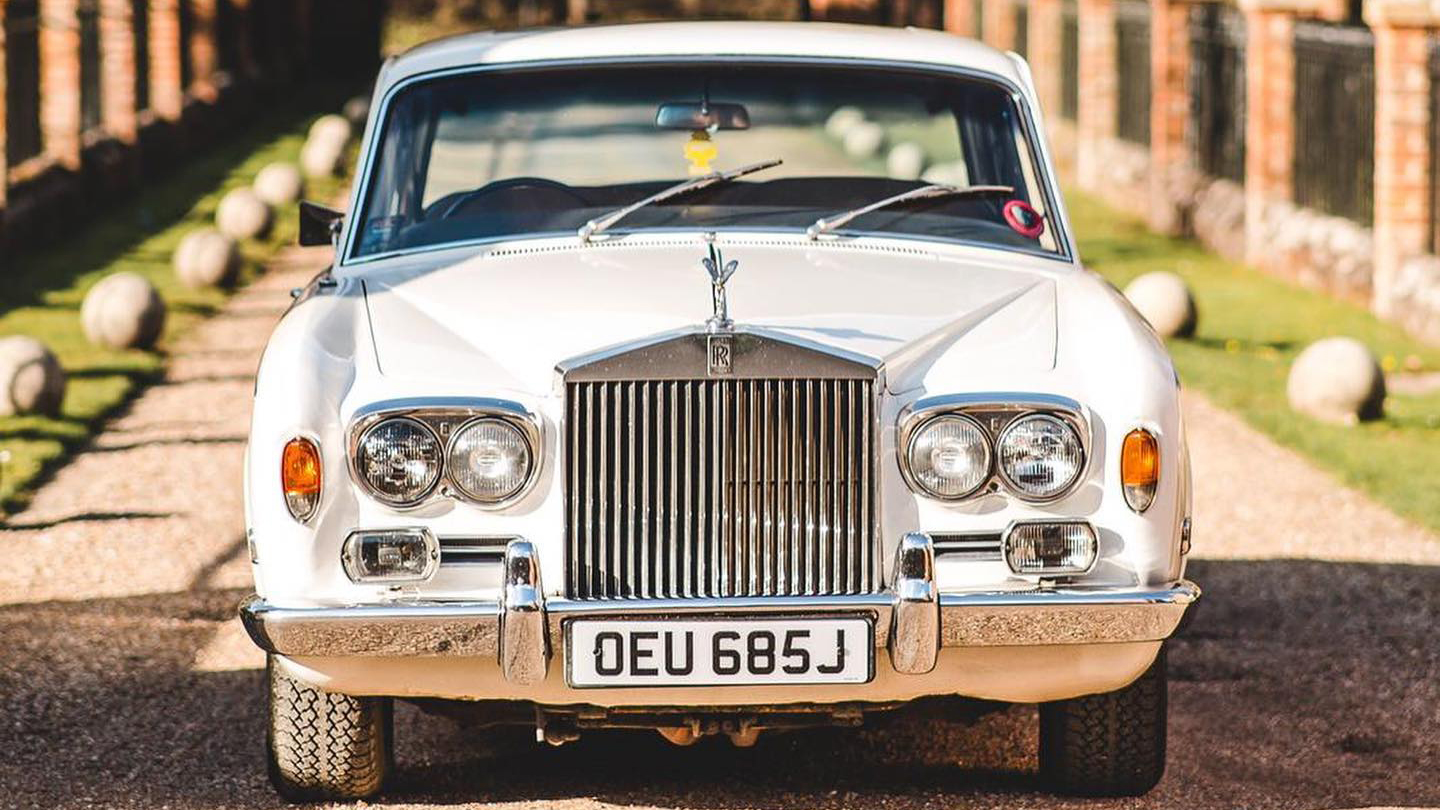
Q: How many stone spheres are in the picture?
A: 14